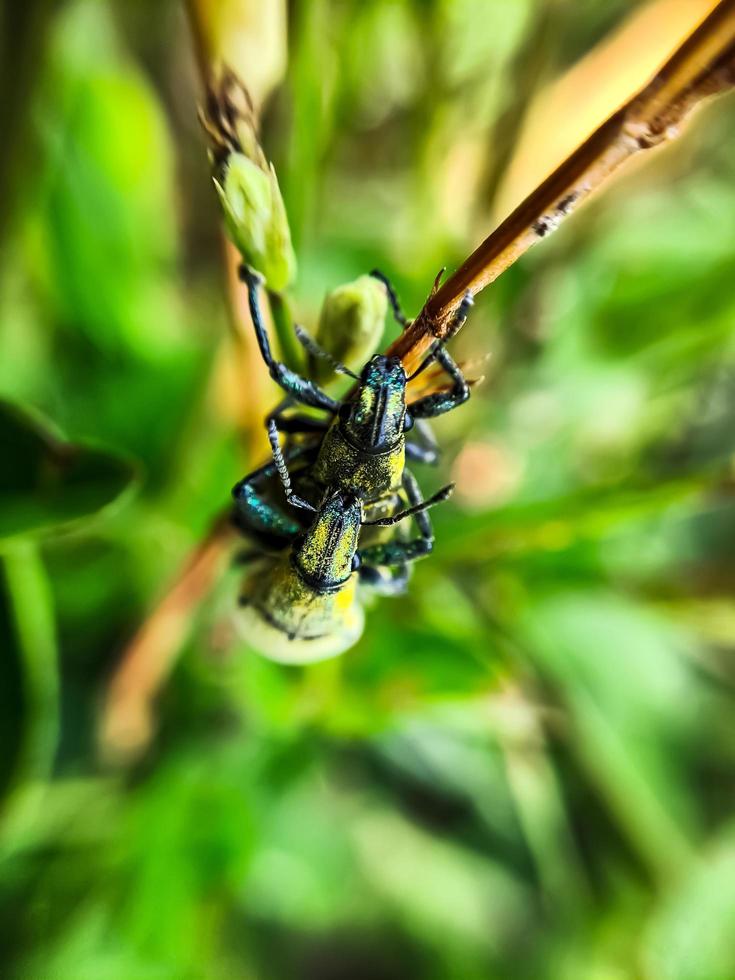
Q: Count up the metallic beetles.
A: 2